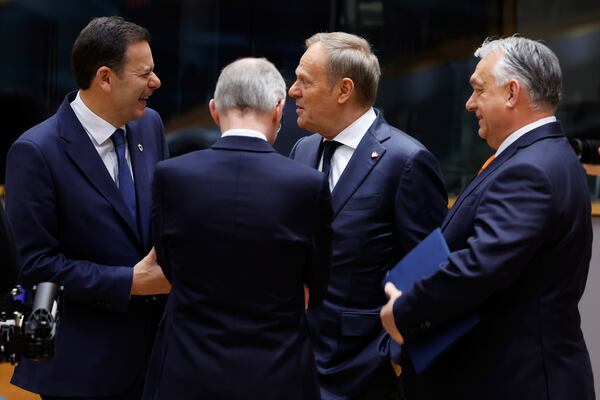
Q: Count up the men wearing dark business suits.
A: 4